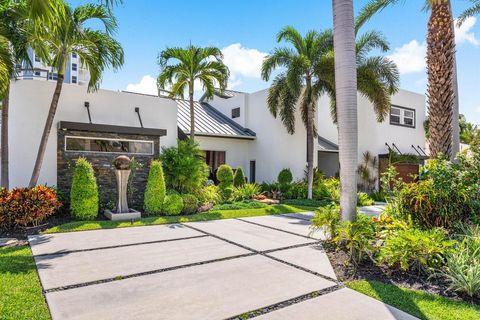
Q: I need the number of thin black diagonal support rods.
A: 6